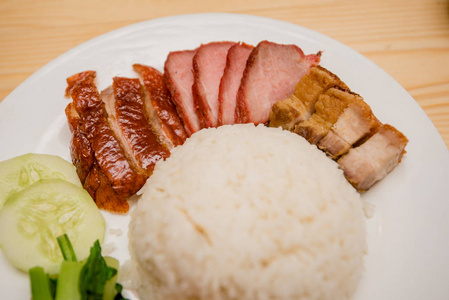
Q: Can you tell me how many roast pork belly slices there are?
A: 4